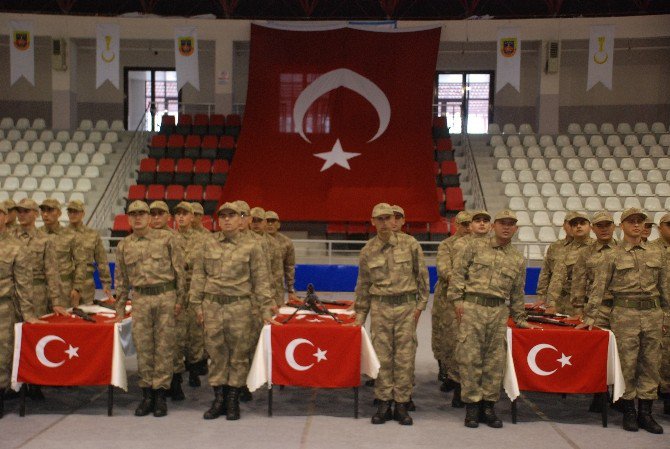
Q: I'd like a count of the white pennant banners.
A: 5